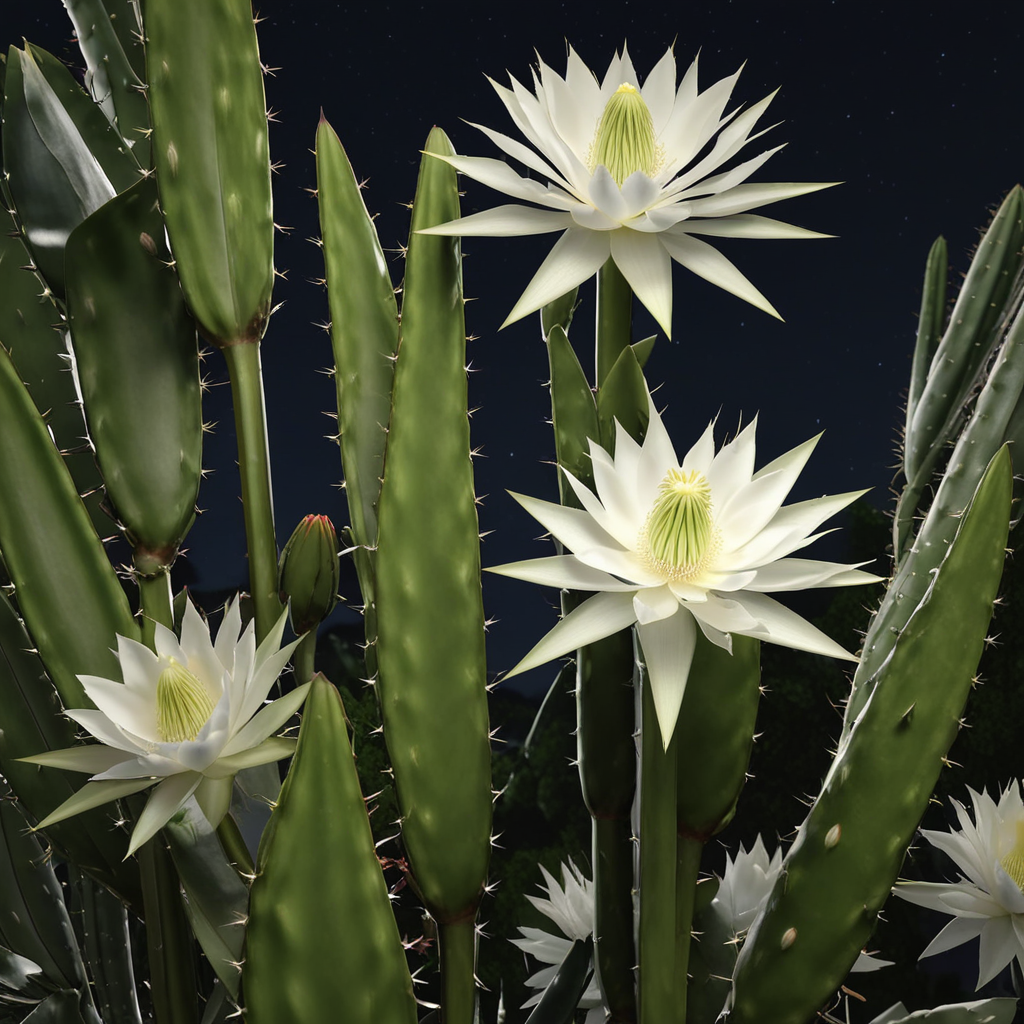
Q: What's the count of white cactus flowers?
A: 6